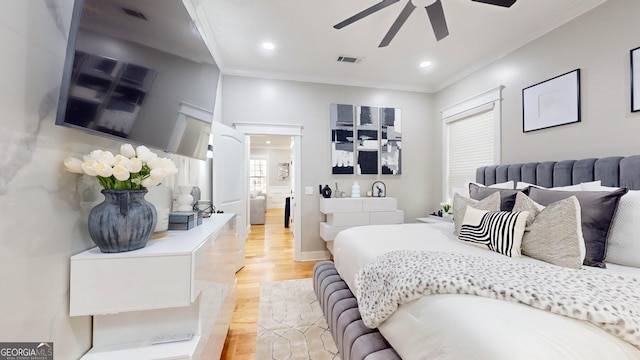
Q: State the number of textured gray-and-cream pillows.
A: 2